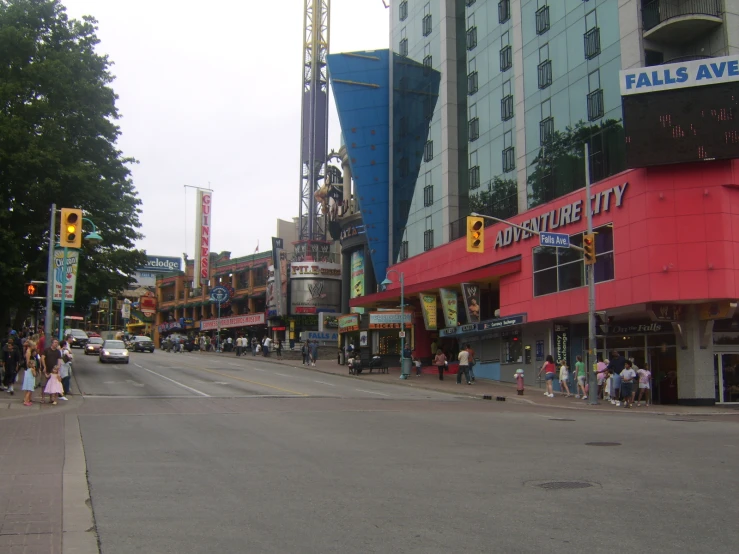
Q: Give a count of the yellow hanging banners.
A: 2